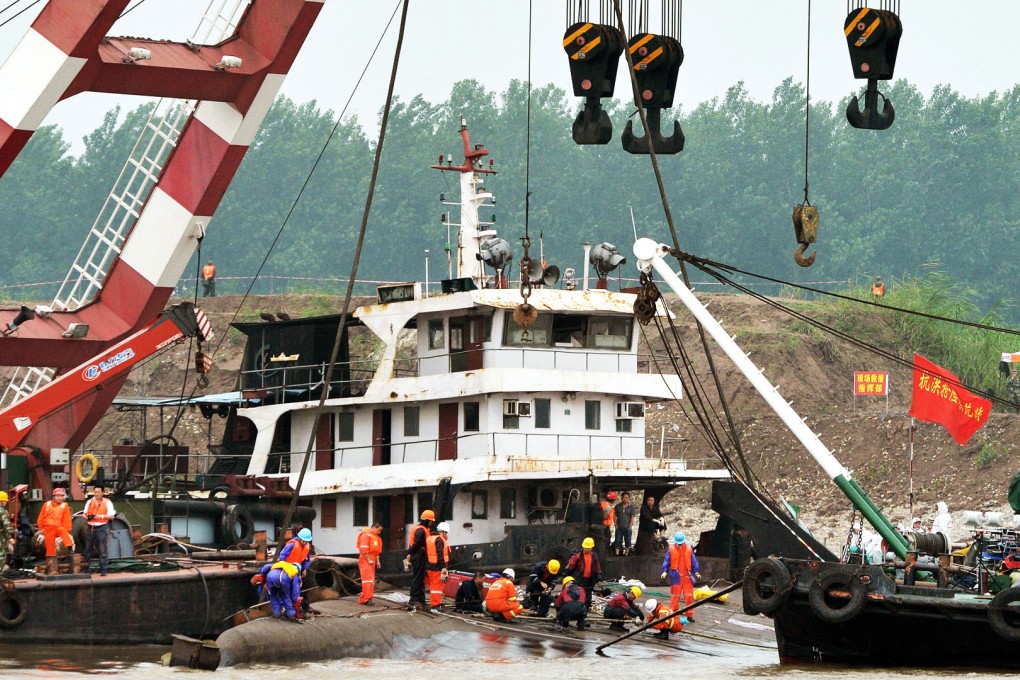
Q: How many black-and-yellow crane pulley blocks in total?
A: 3